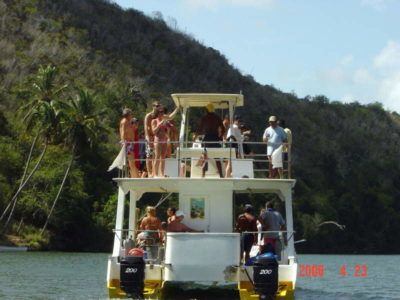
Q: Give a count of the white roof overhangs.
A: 2